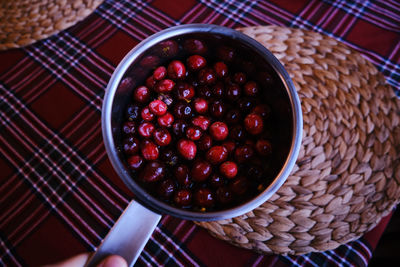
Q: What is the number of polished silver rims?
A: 1